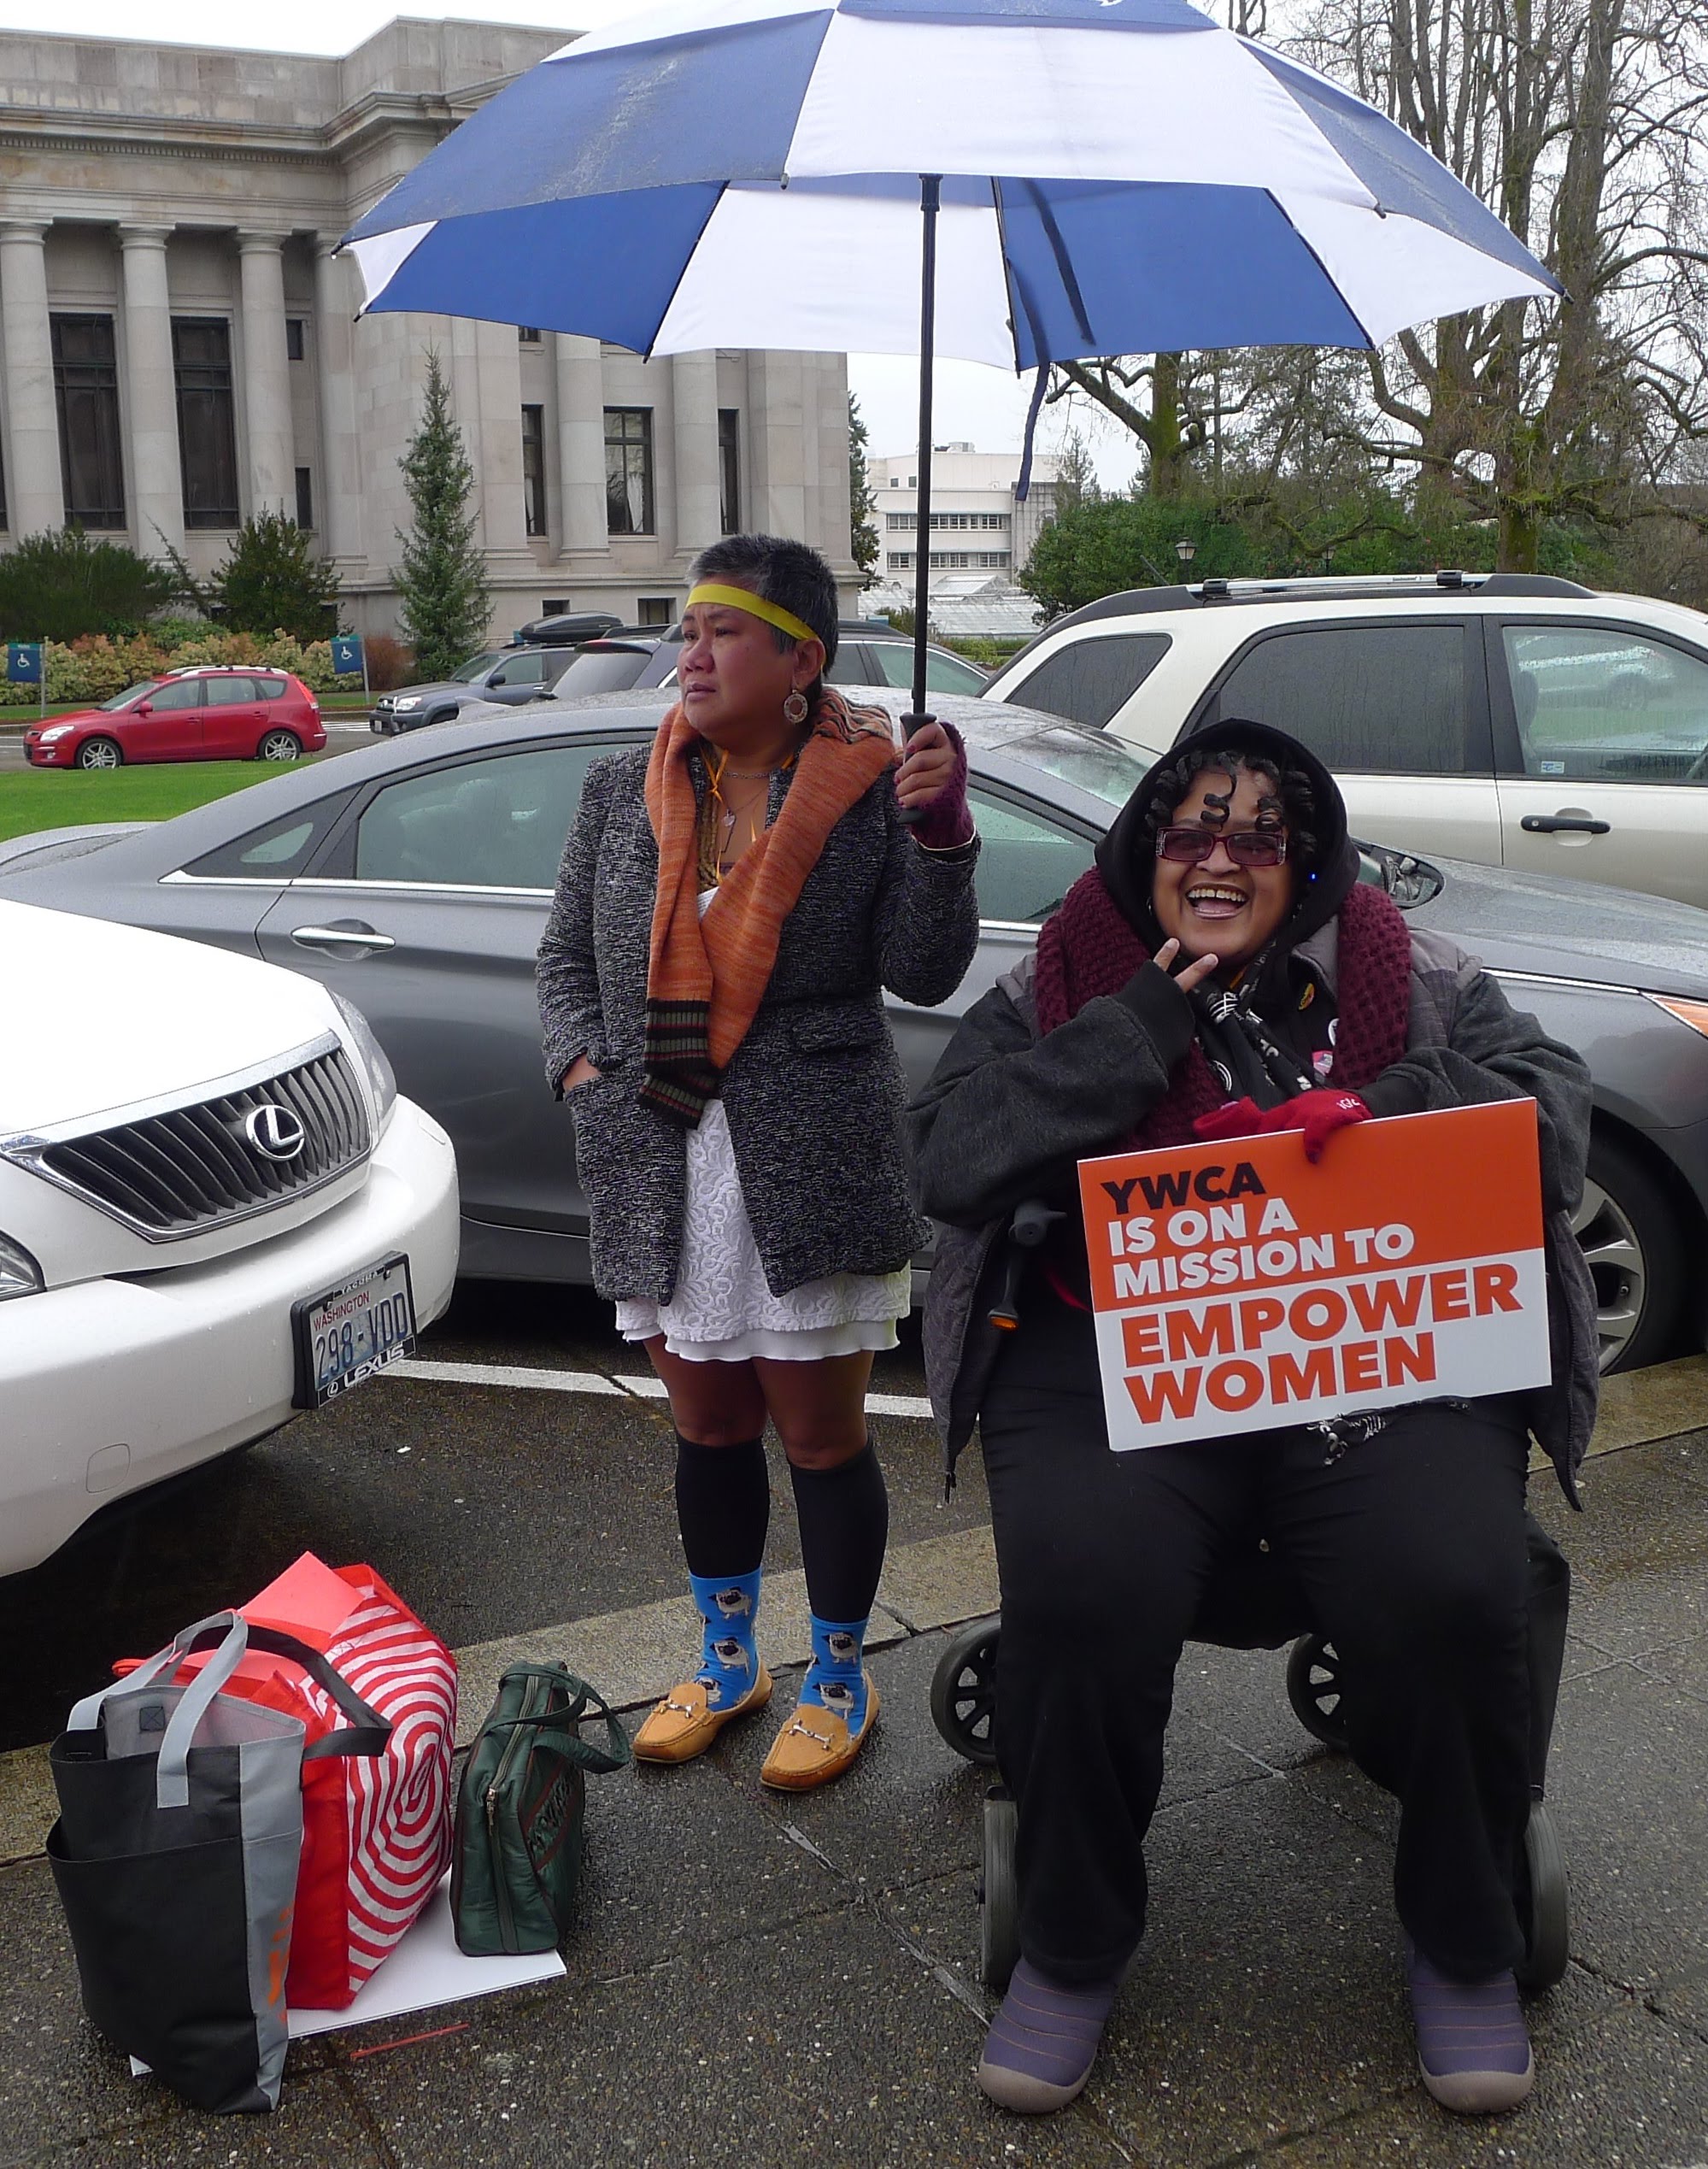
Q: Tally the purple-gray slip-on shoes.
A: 2